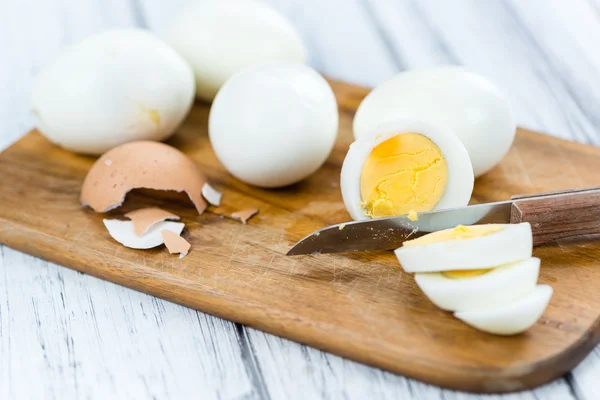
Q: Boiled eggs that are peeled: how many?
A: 5